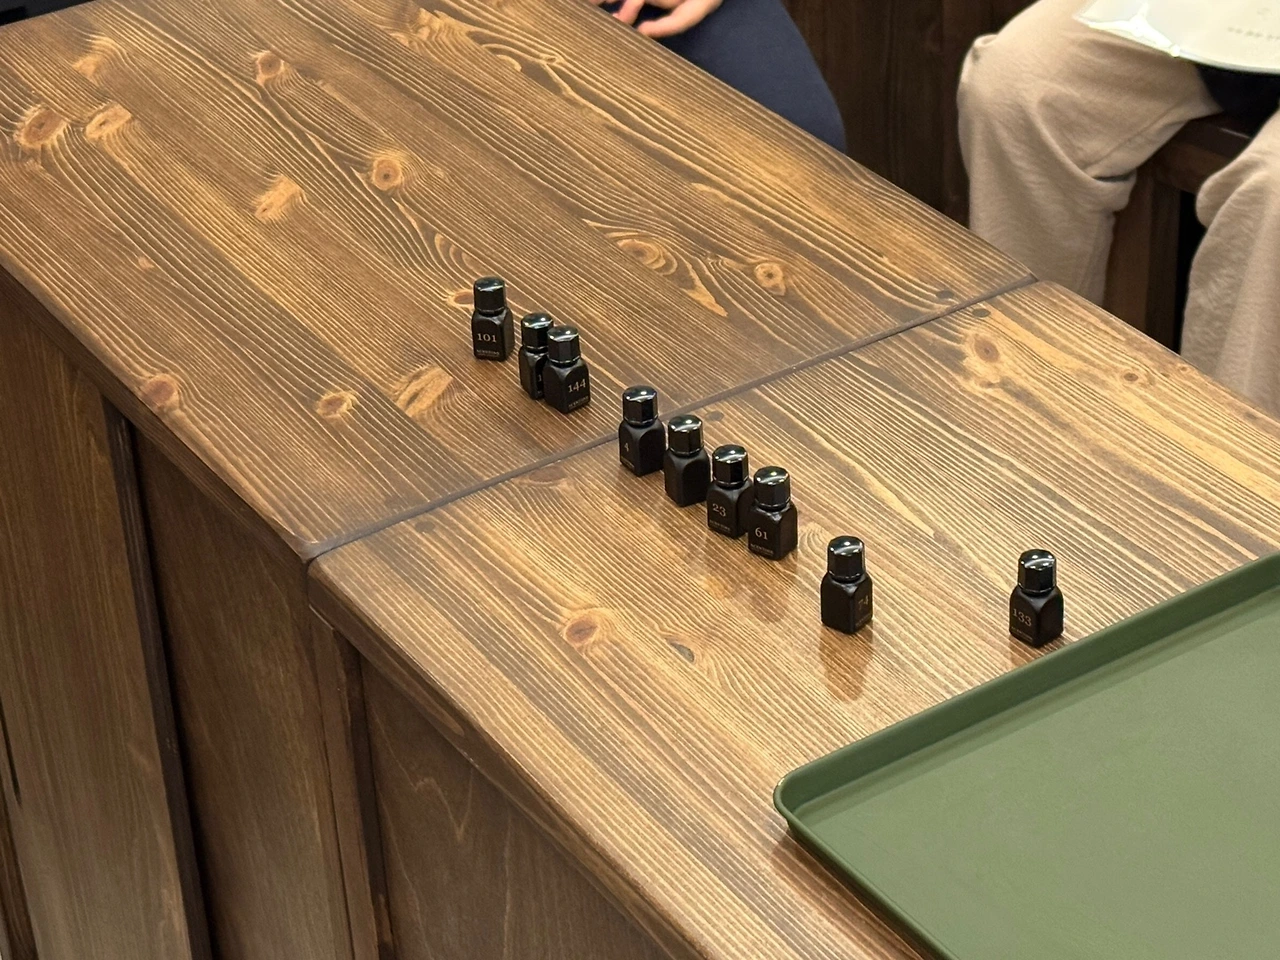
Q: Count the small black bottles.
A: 9